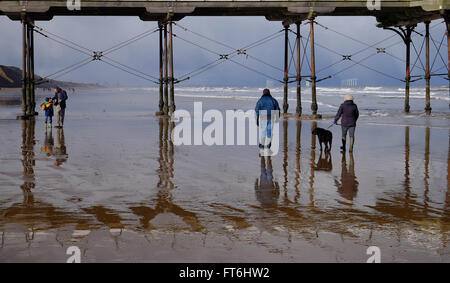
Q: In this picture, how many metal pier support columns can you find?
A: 12